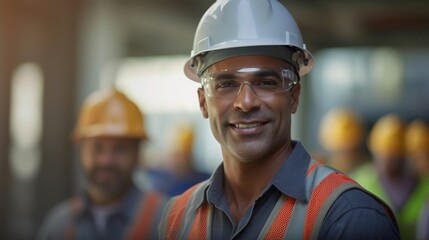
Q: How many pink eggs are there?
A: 0